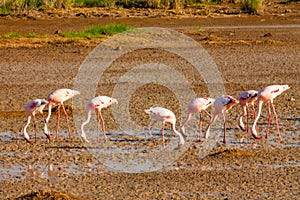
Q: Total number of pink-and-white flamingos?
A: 8